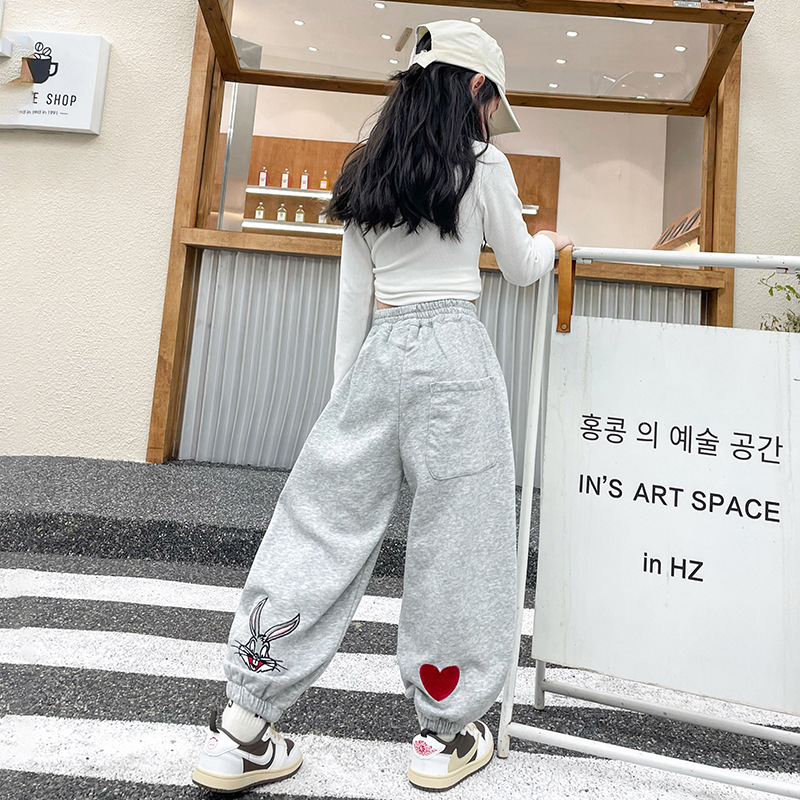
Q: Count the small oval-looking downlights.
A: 12